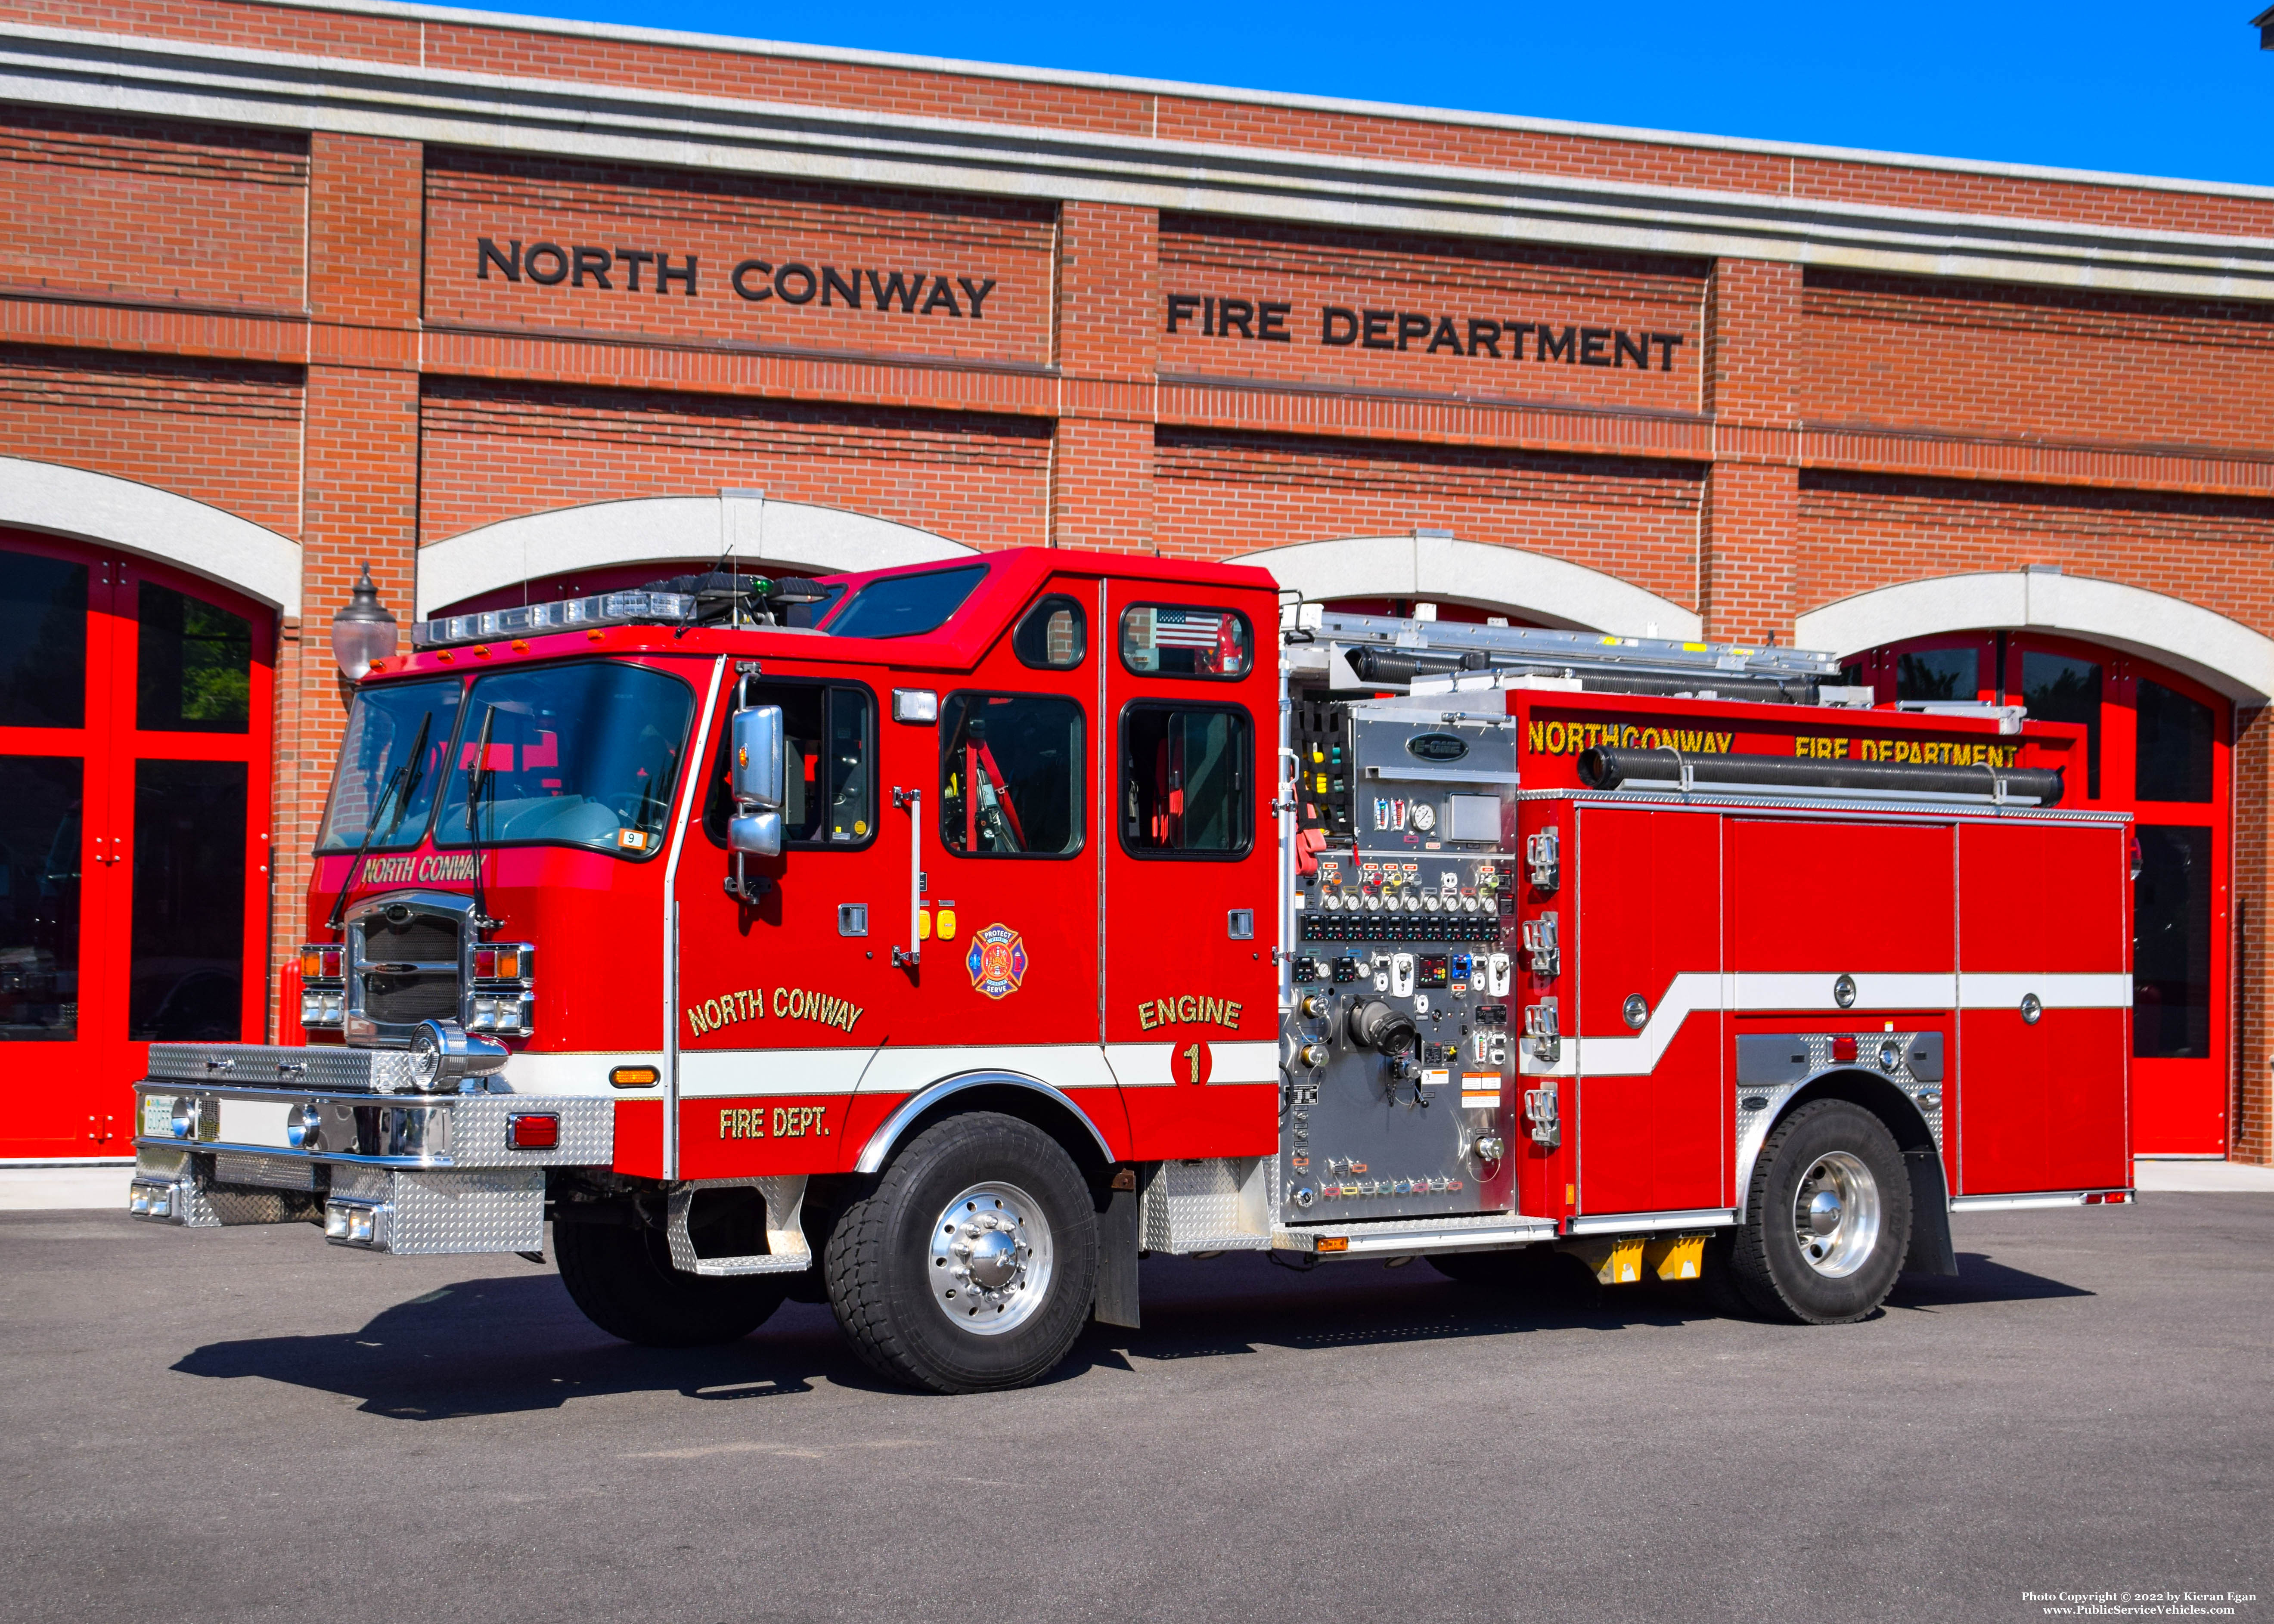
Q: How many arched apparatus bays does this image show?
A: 4